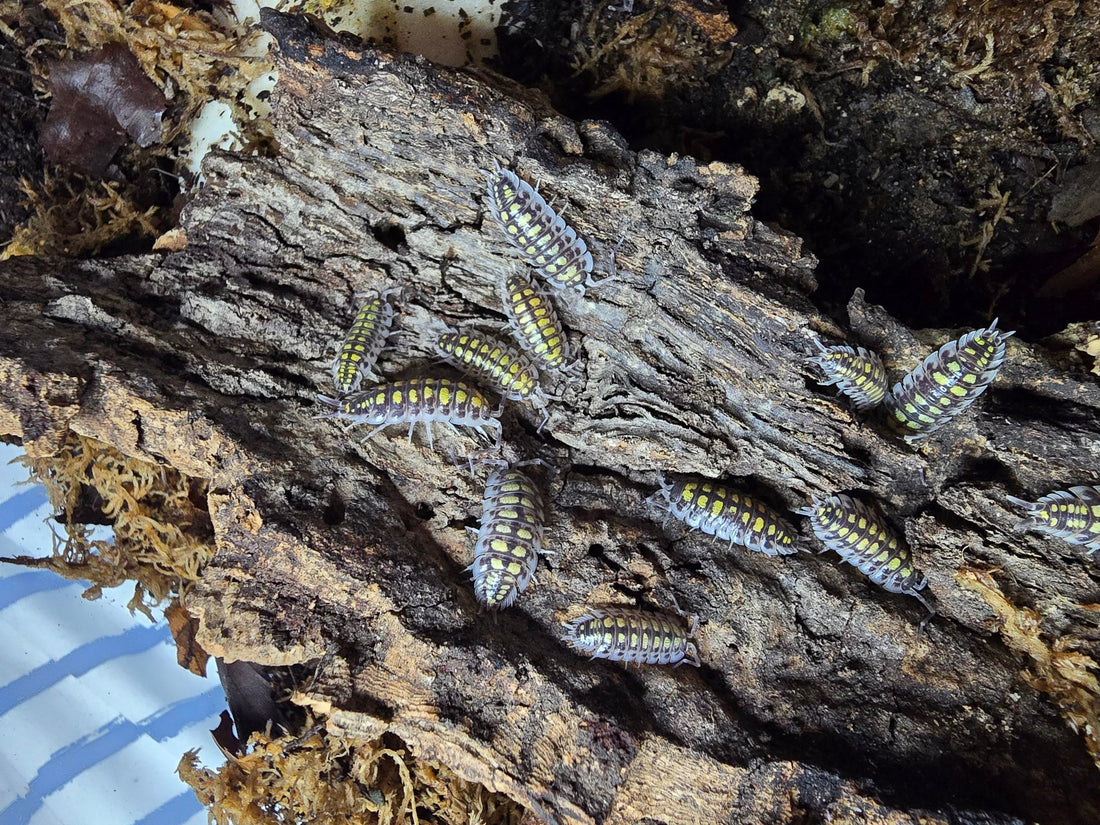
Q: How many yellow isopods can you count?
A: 12